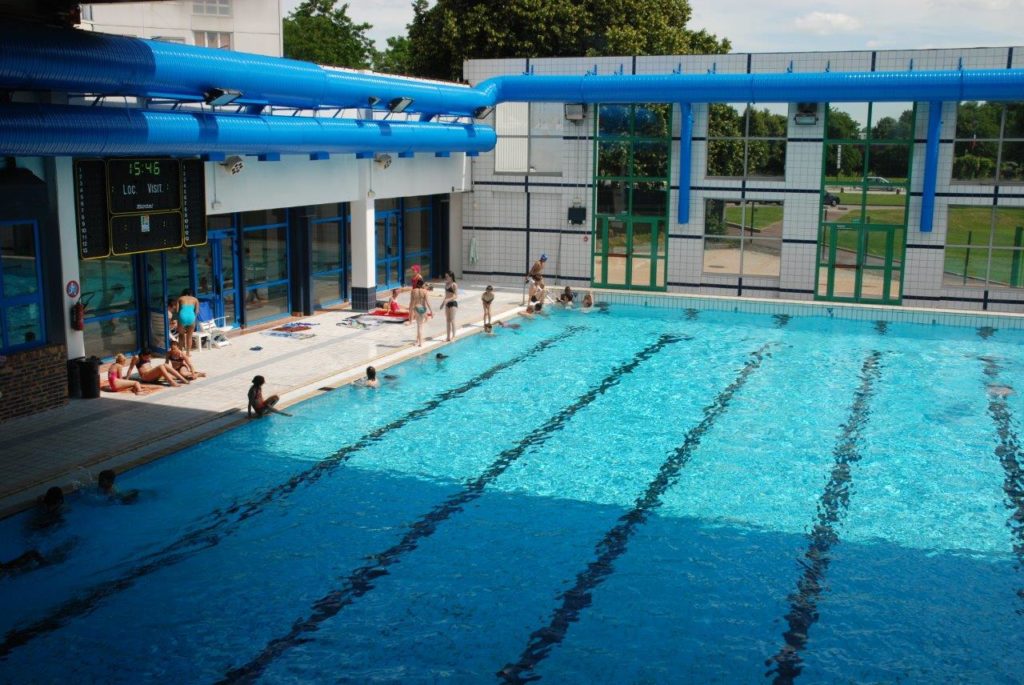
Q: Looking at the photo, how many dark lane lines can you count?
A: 5